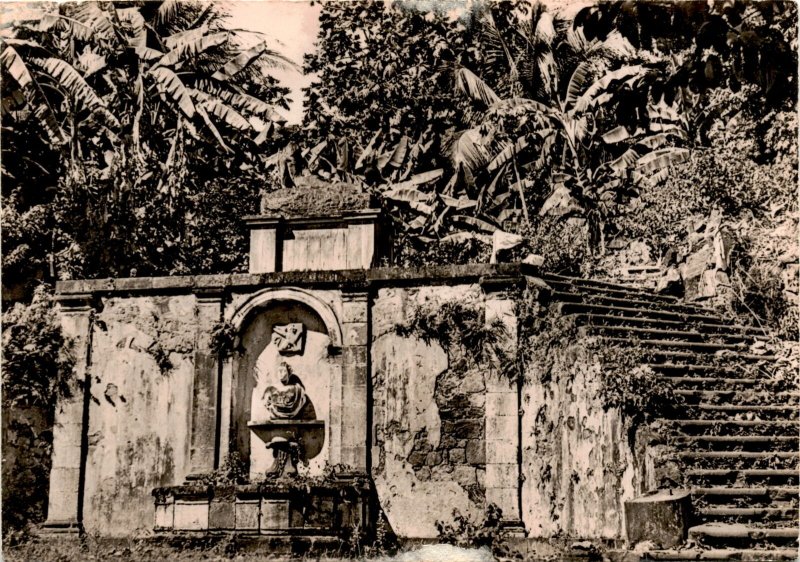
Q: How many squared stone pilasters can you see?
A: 4